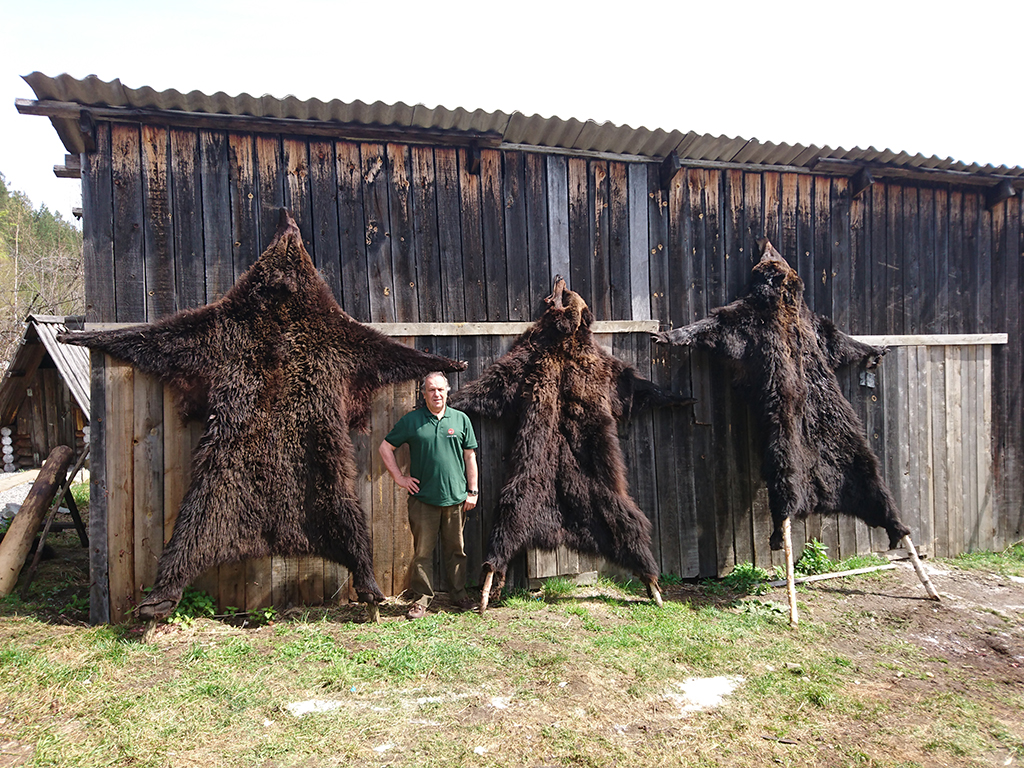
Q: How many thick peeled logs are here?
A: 1